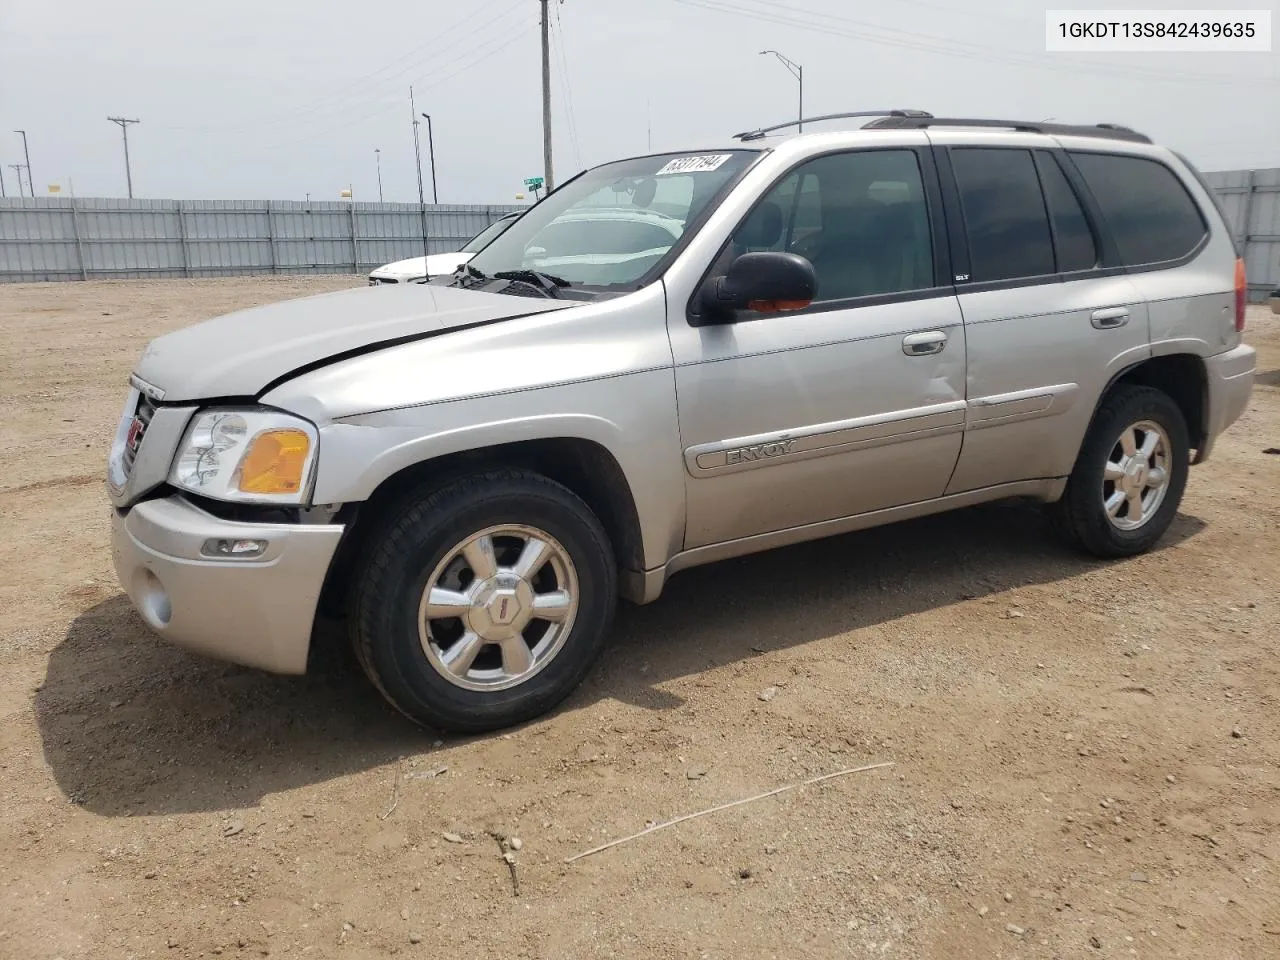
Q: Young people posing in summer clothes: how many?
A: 0